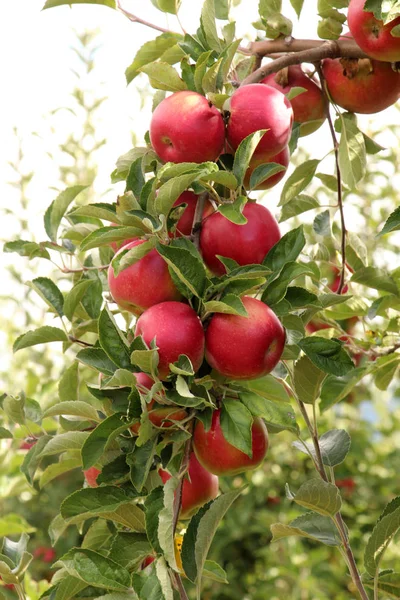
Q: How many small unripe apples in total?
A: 0